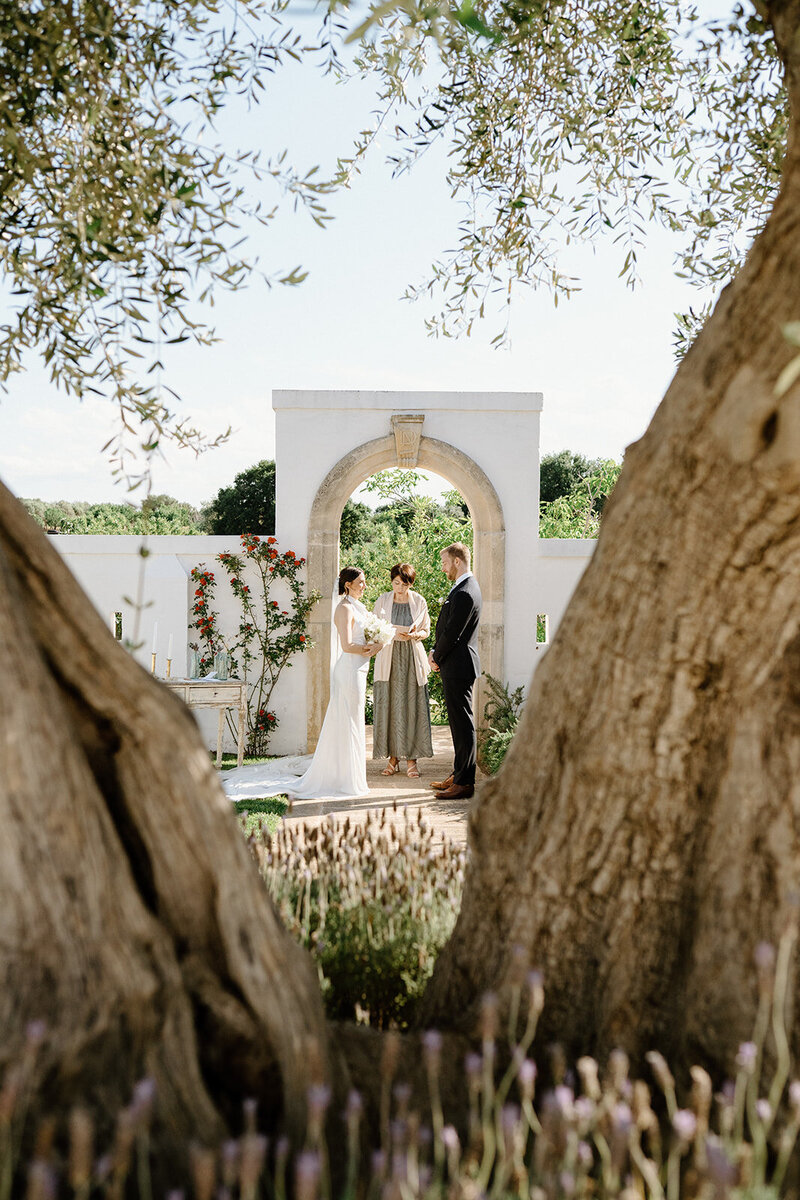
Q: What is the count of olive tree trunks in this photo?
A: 2